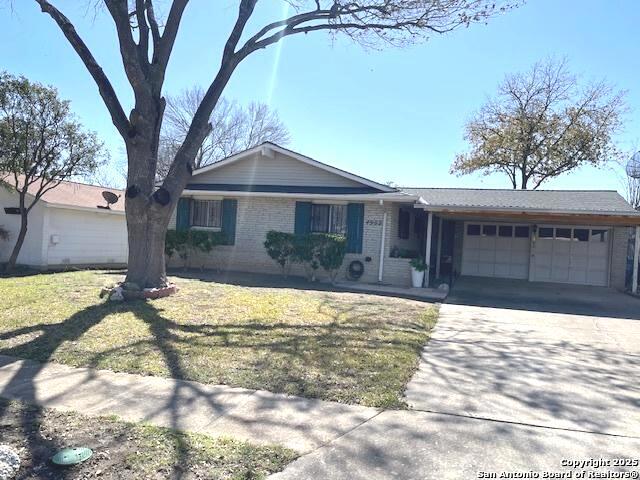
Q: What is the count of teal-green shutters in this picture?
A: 4